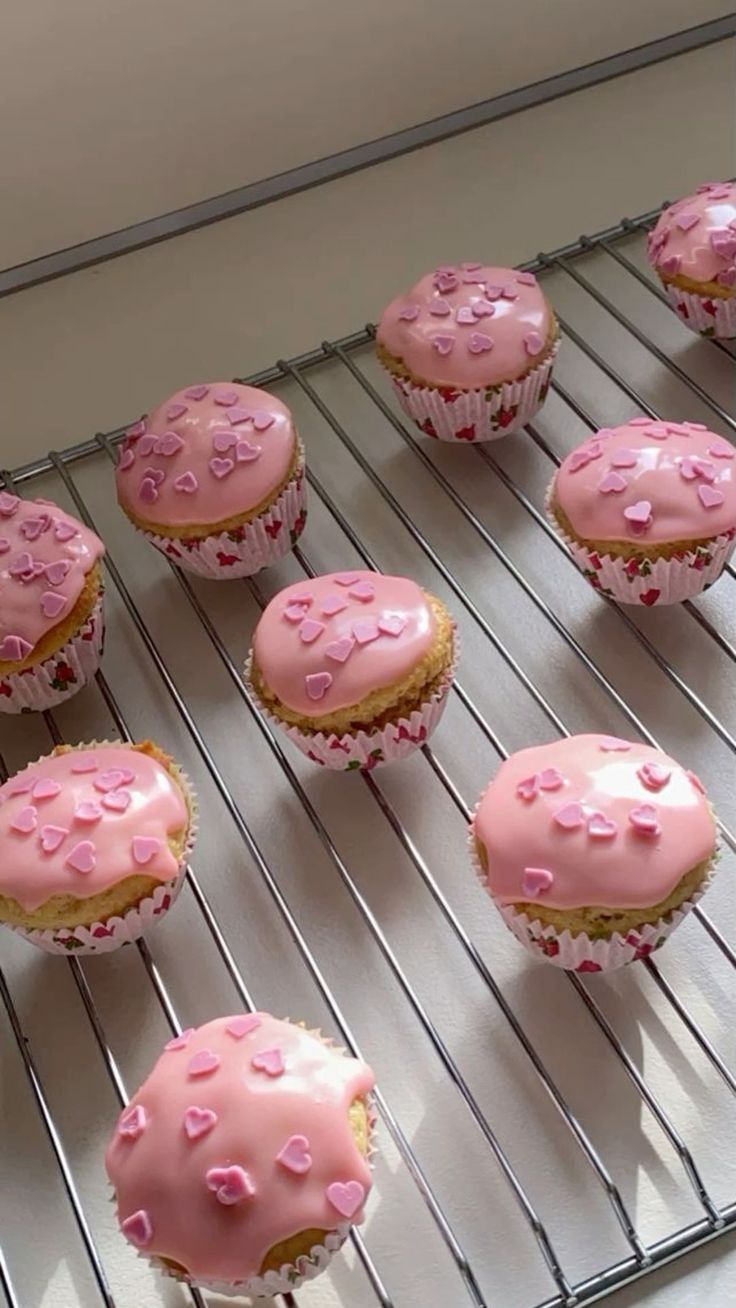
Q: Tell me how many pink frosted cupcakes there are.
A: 9